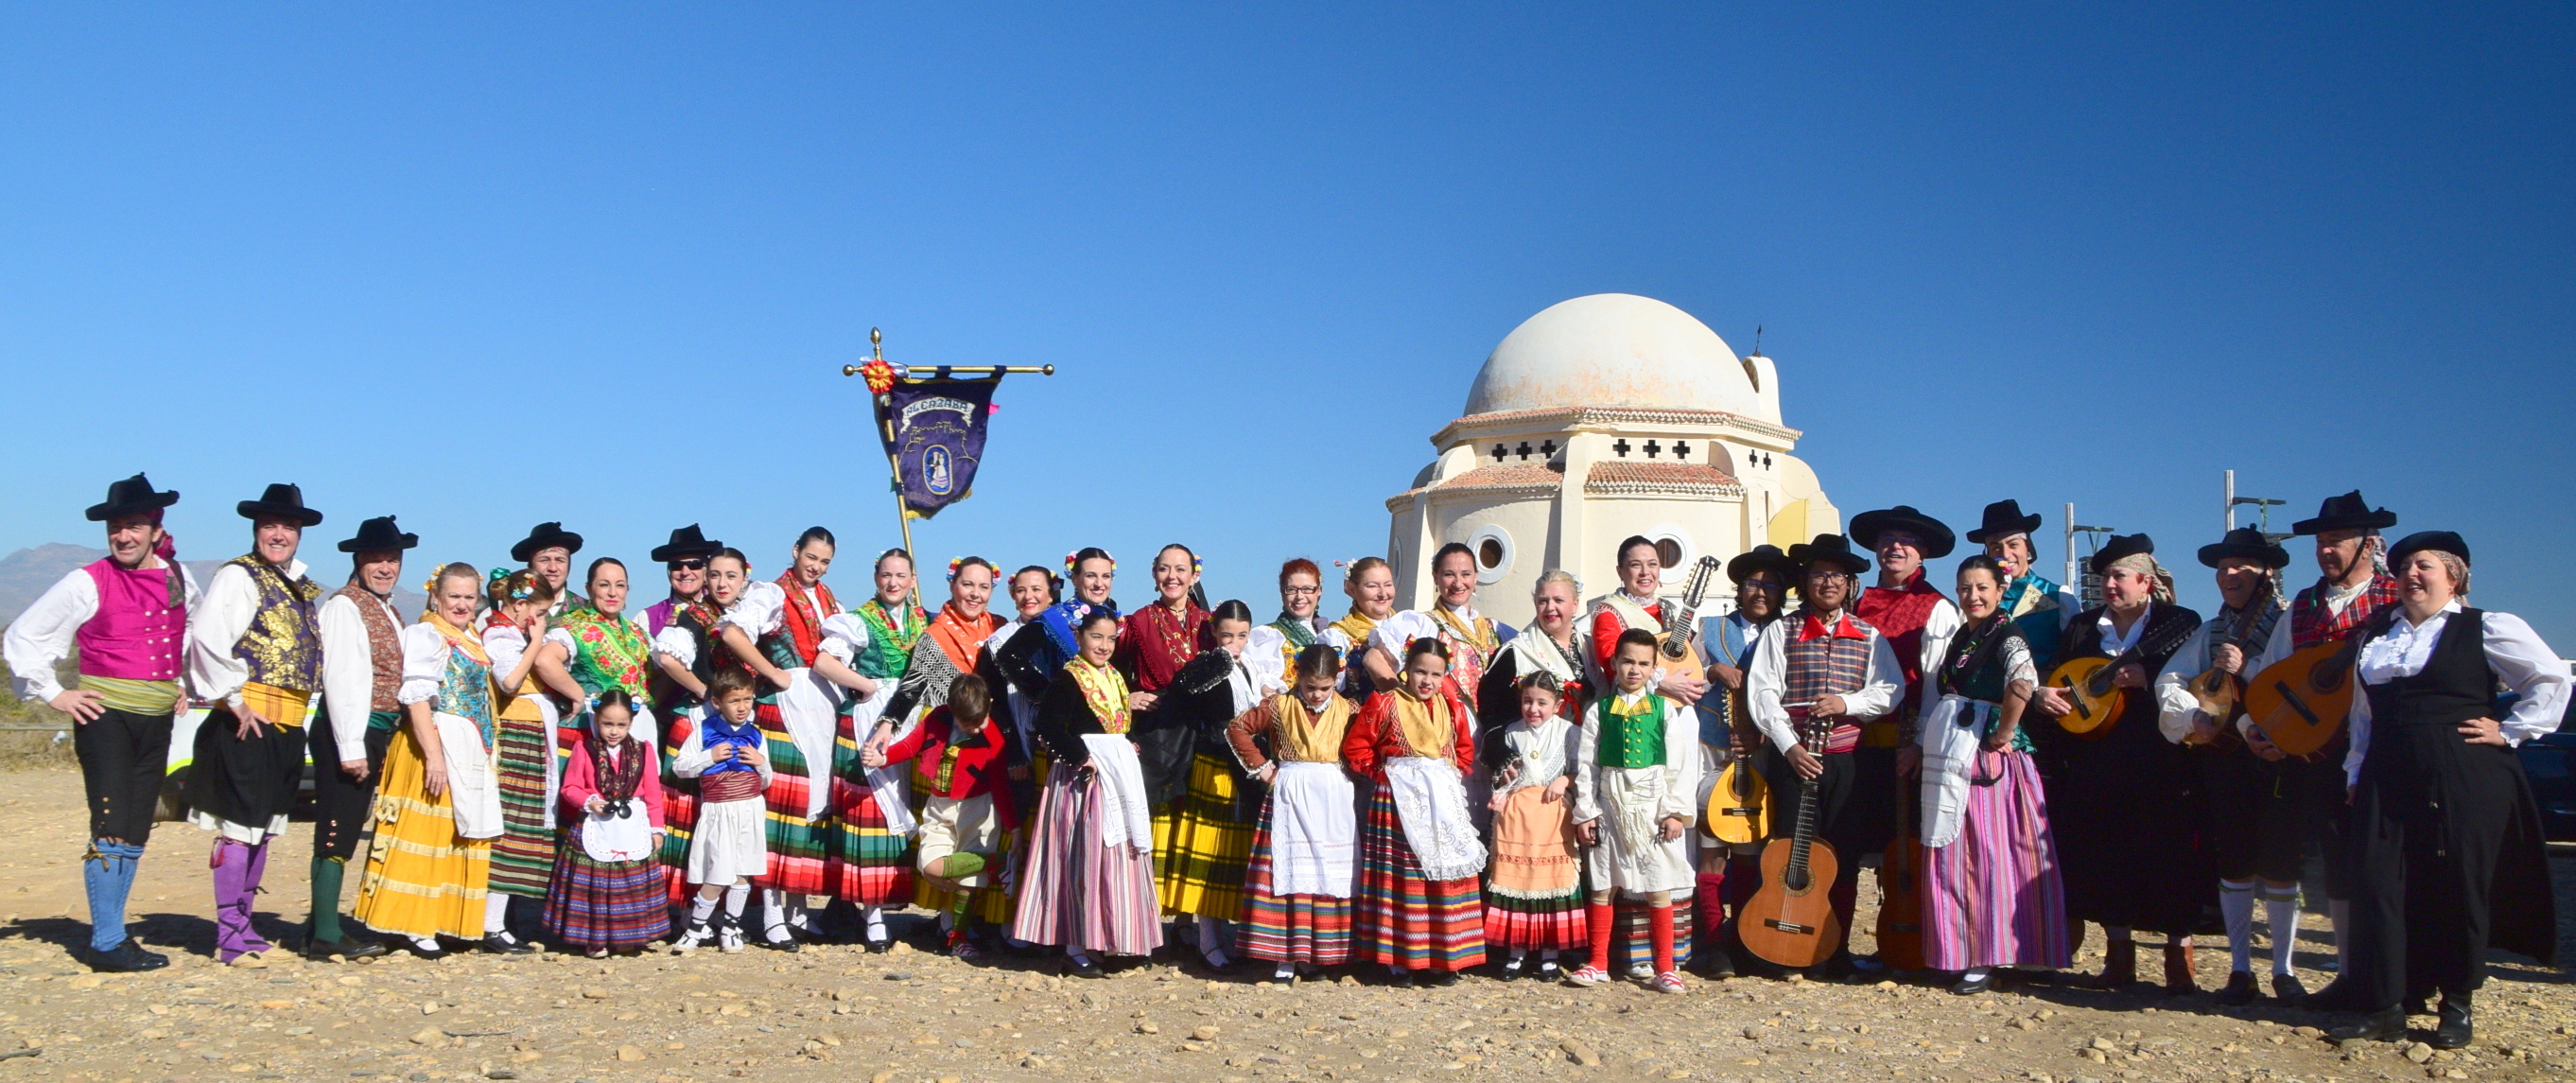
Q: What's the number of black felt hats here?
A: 13